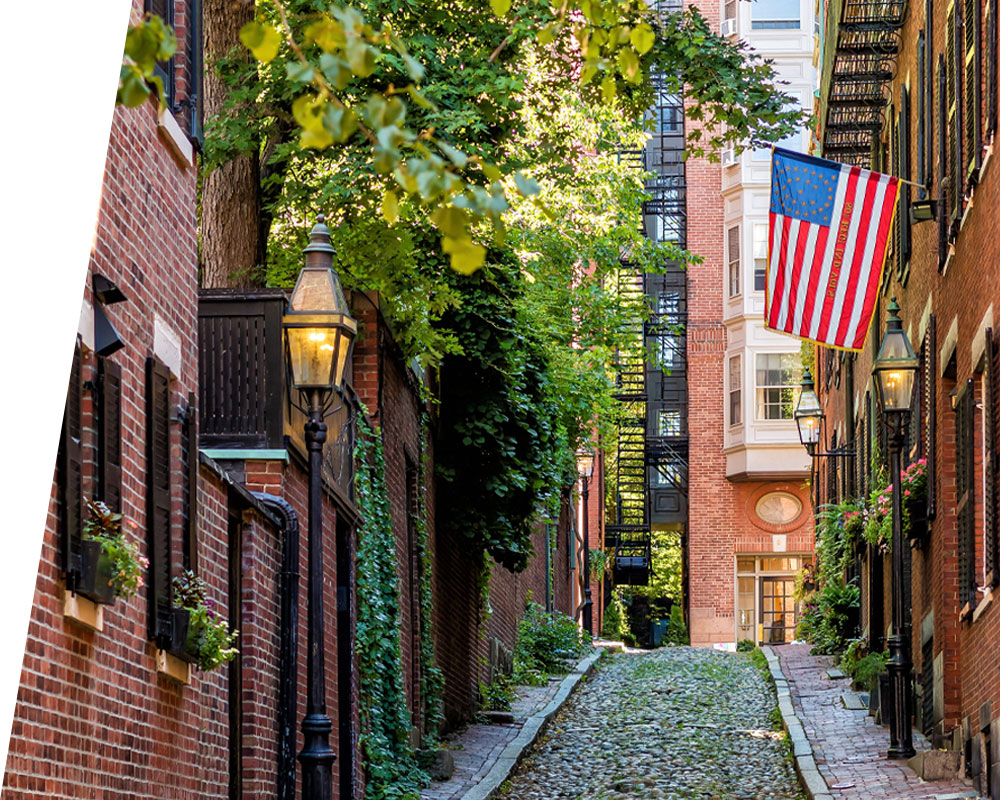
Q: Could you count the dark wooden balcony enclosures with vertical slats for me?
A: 1